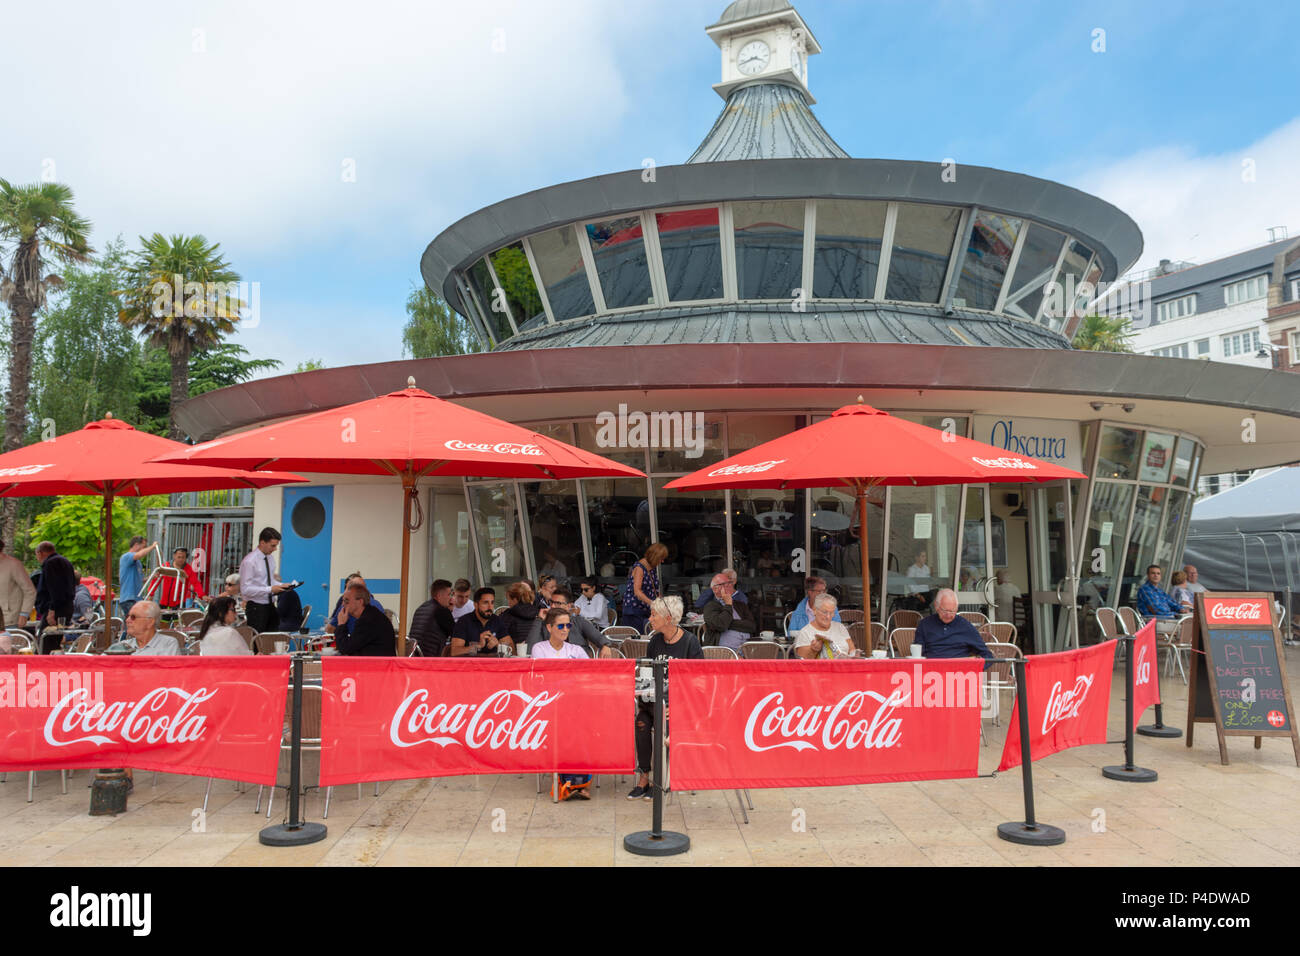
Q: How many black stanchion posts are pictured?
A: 5